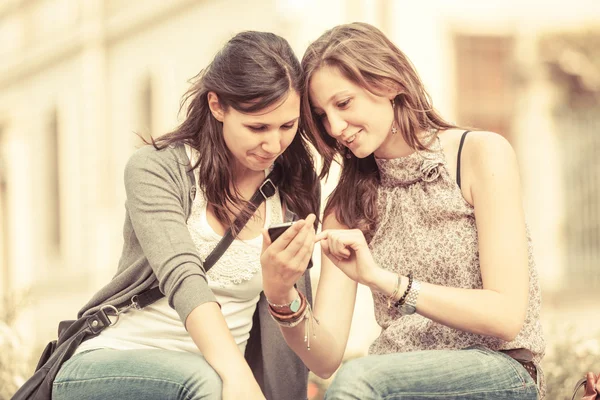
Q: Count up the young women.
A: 2